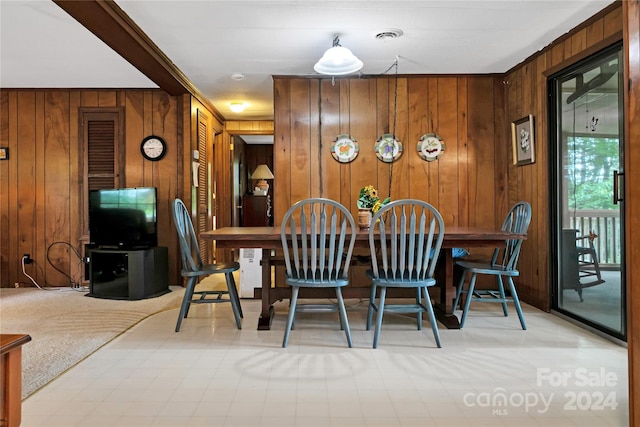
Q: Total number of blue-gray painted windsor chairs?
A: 4